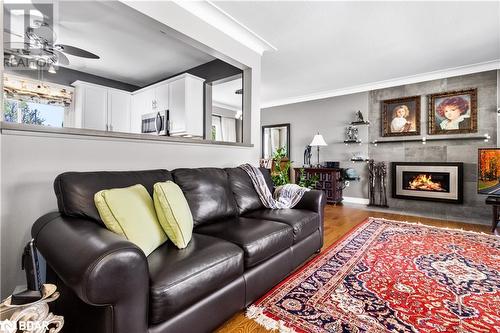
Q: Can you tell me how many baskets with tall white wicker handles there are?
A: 0